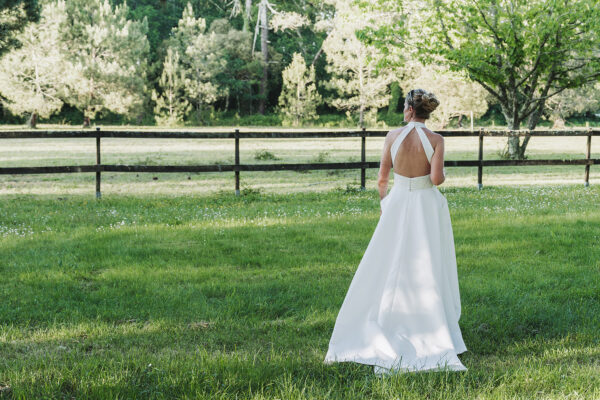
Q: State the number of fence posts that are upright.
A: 5